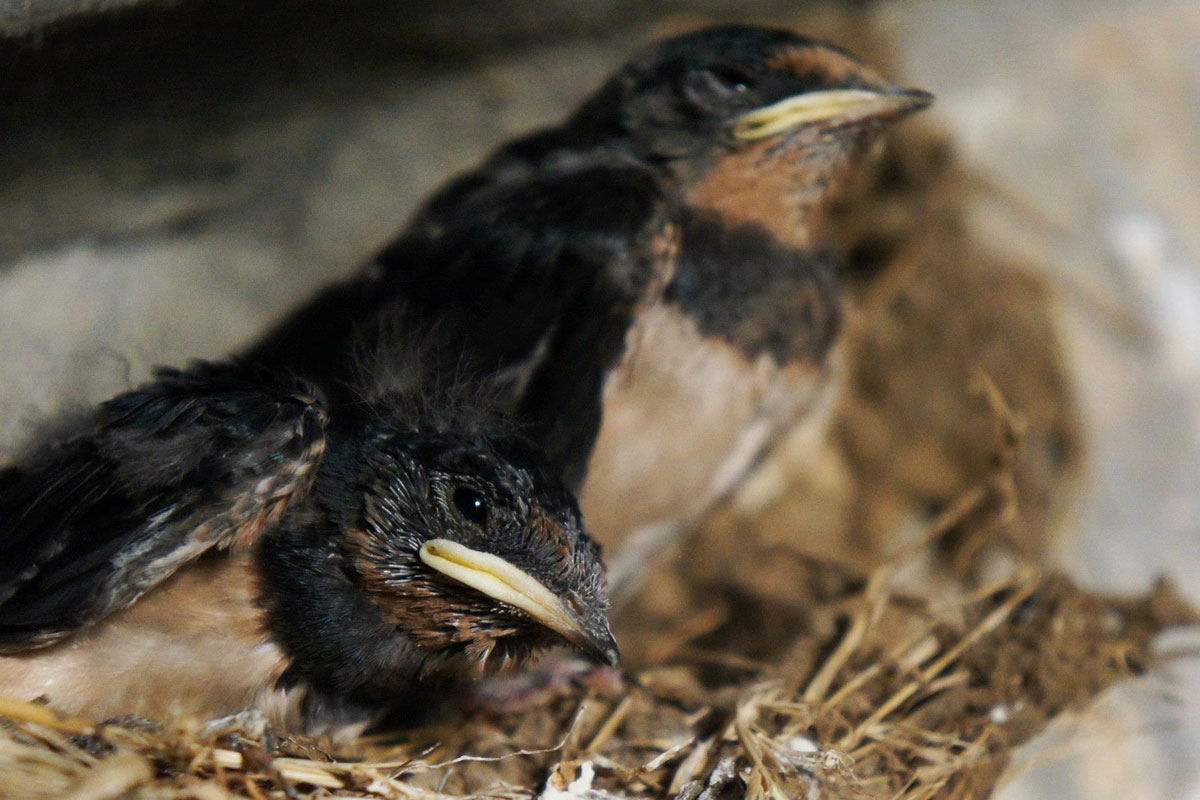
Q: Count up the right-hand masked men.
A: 0